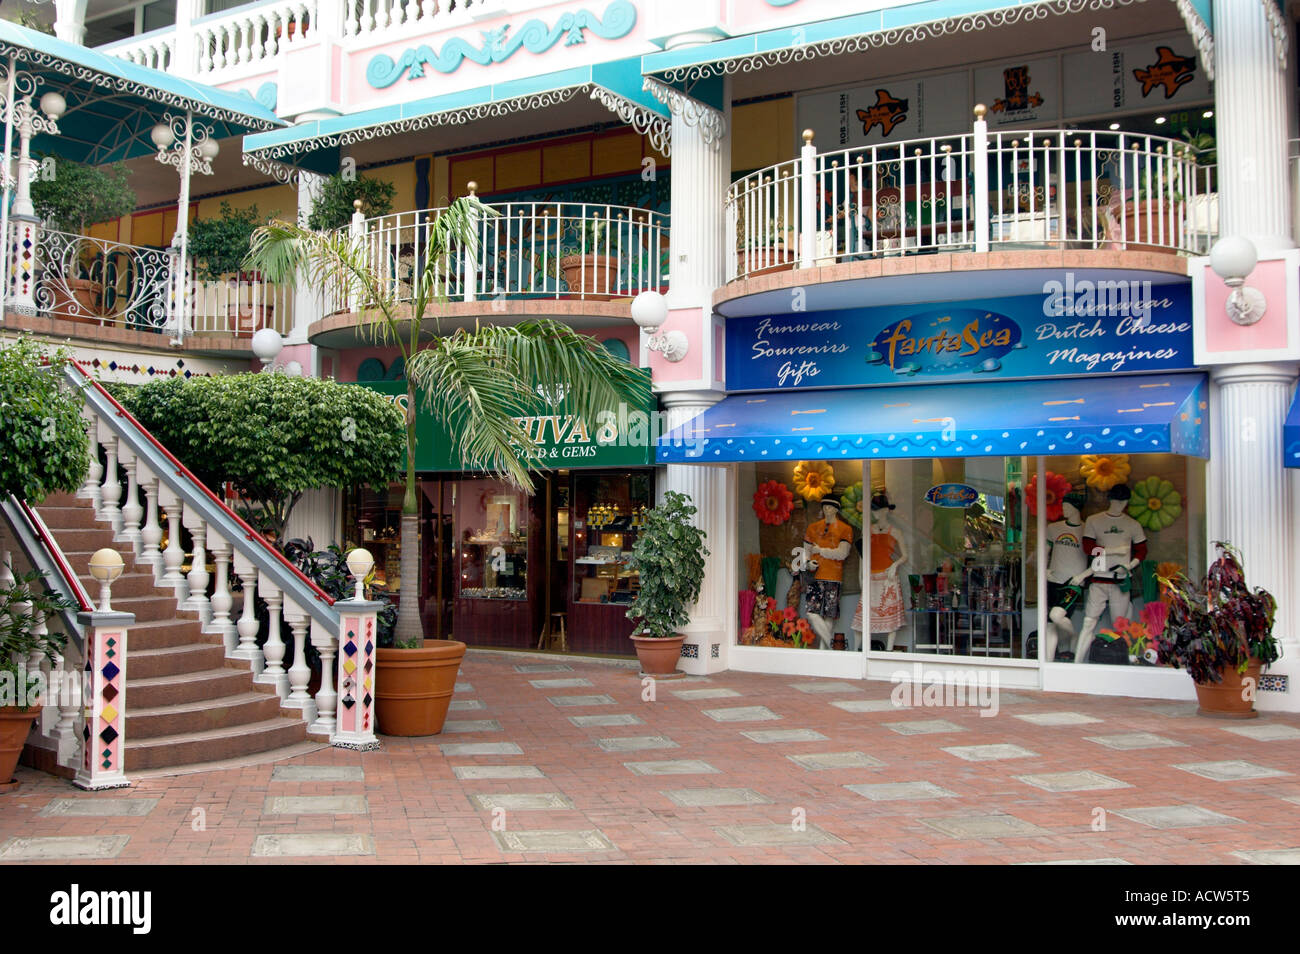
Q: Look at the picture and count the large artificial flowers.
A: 6